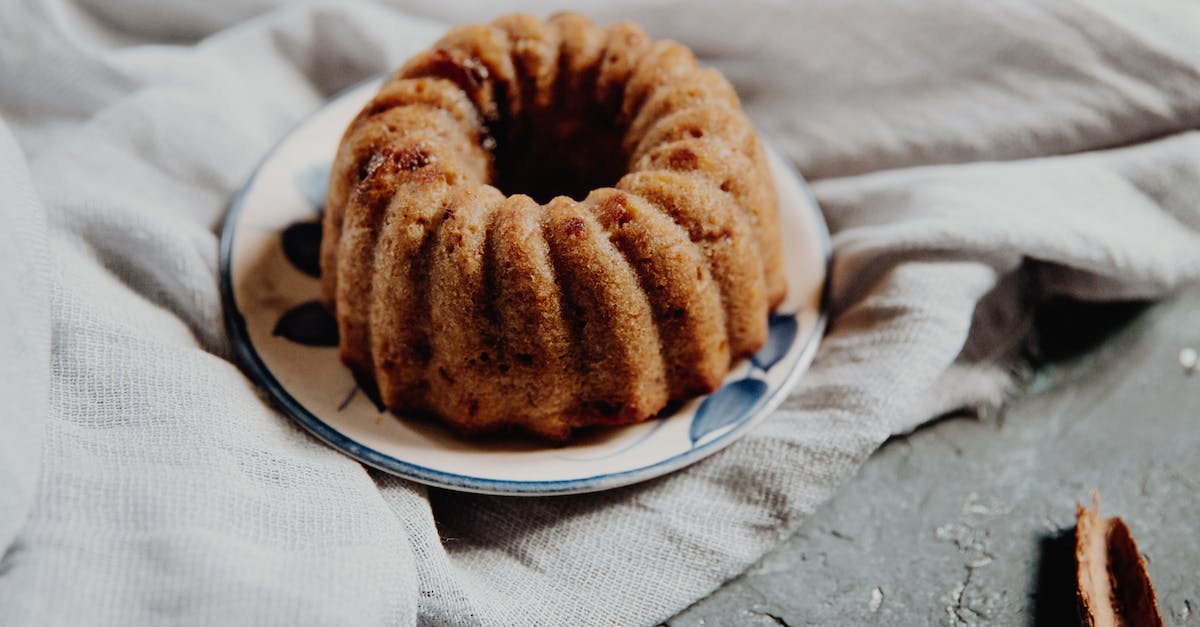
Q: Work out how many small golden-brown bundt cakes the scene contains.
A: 1